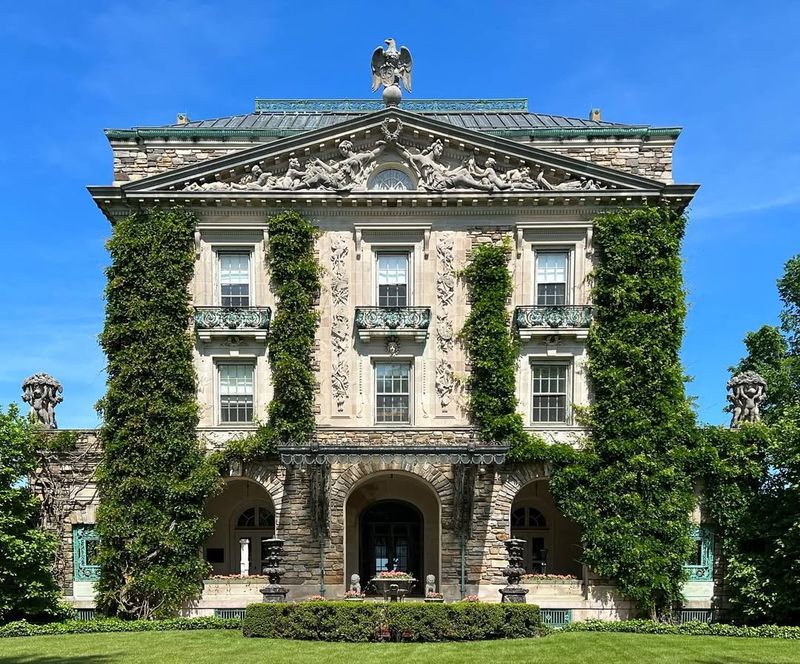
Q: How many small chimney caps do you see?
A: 2